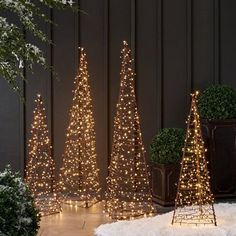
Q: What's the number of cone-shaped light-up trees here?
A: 4